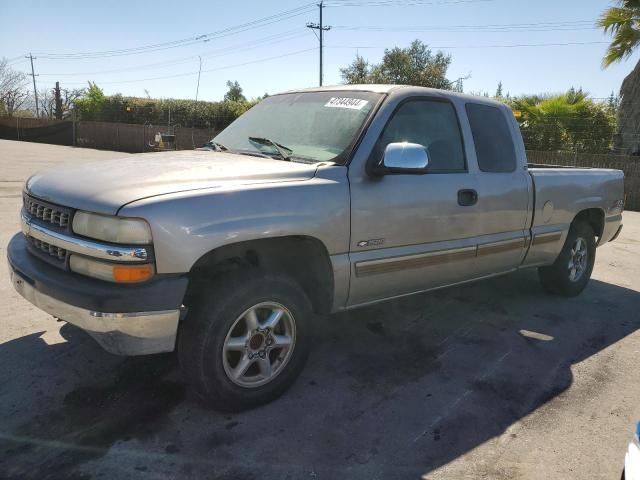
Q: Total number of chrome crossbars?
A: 1